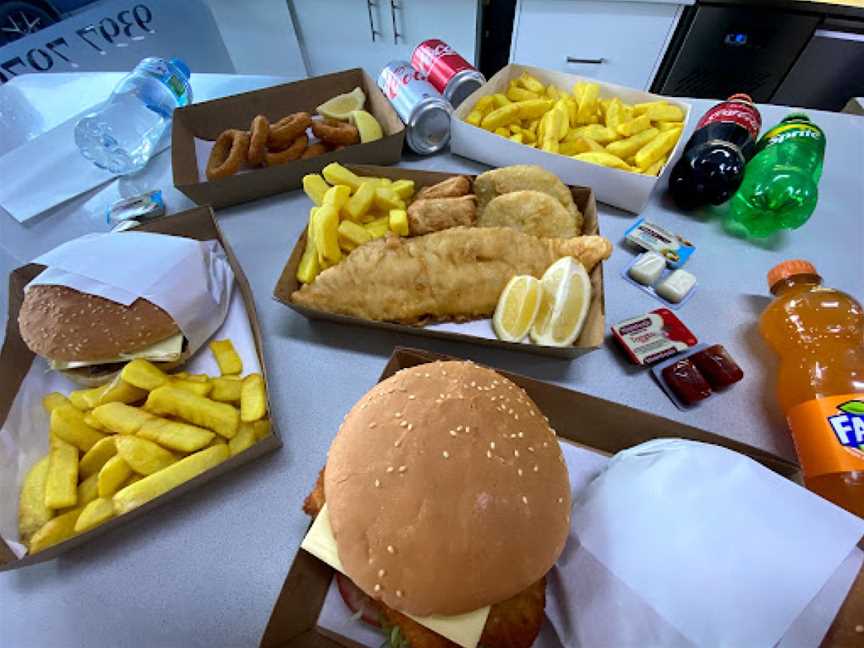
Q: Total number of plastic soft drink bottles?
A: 3